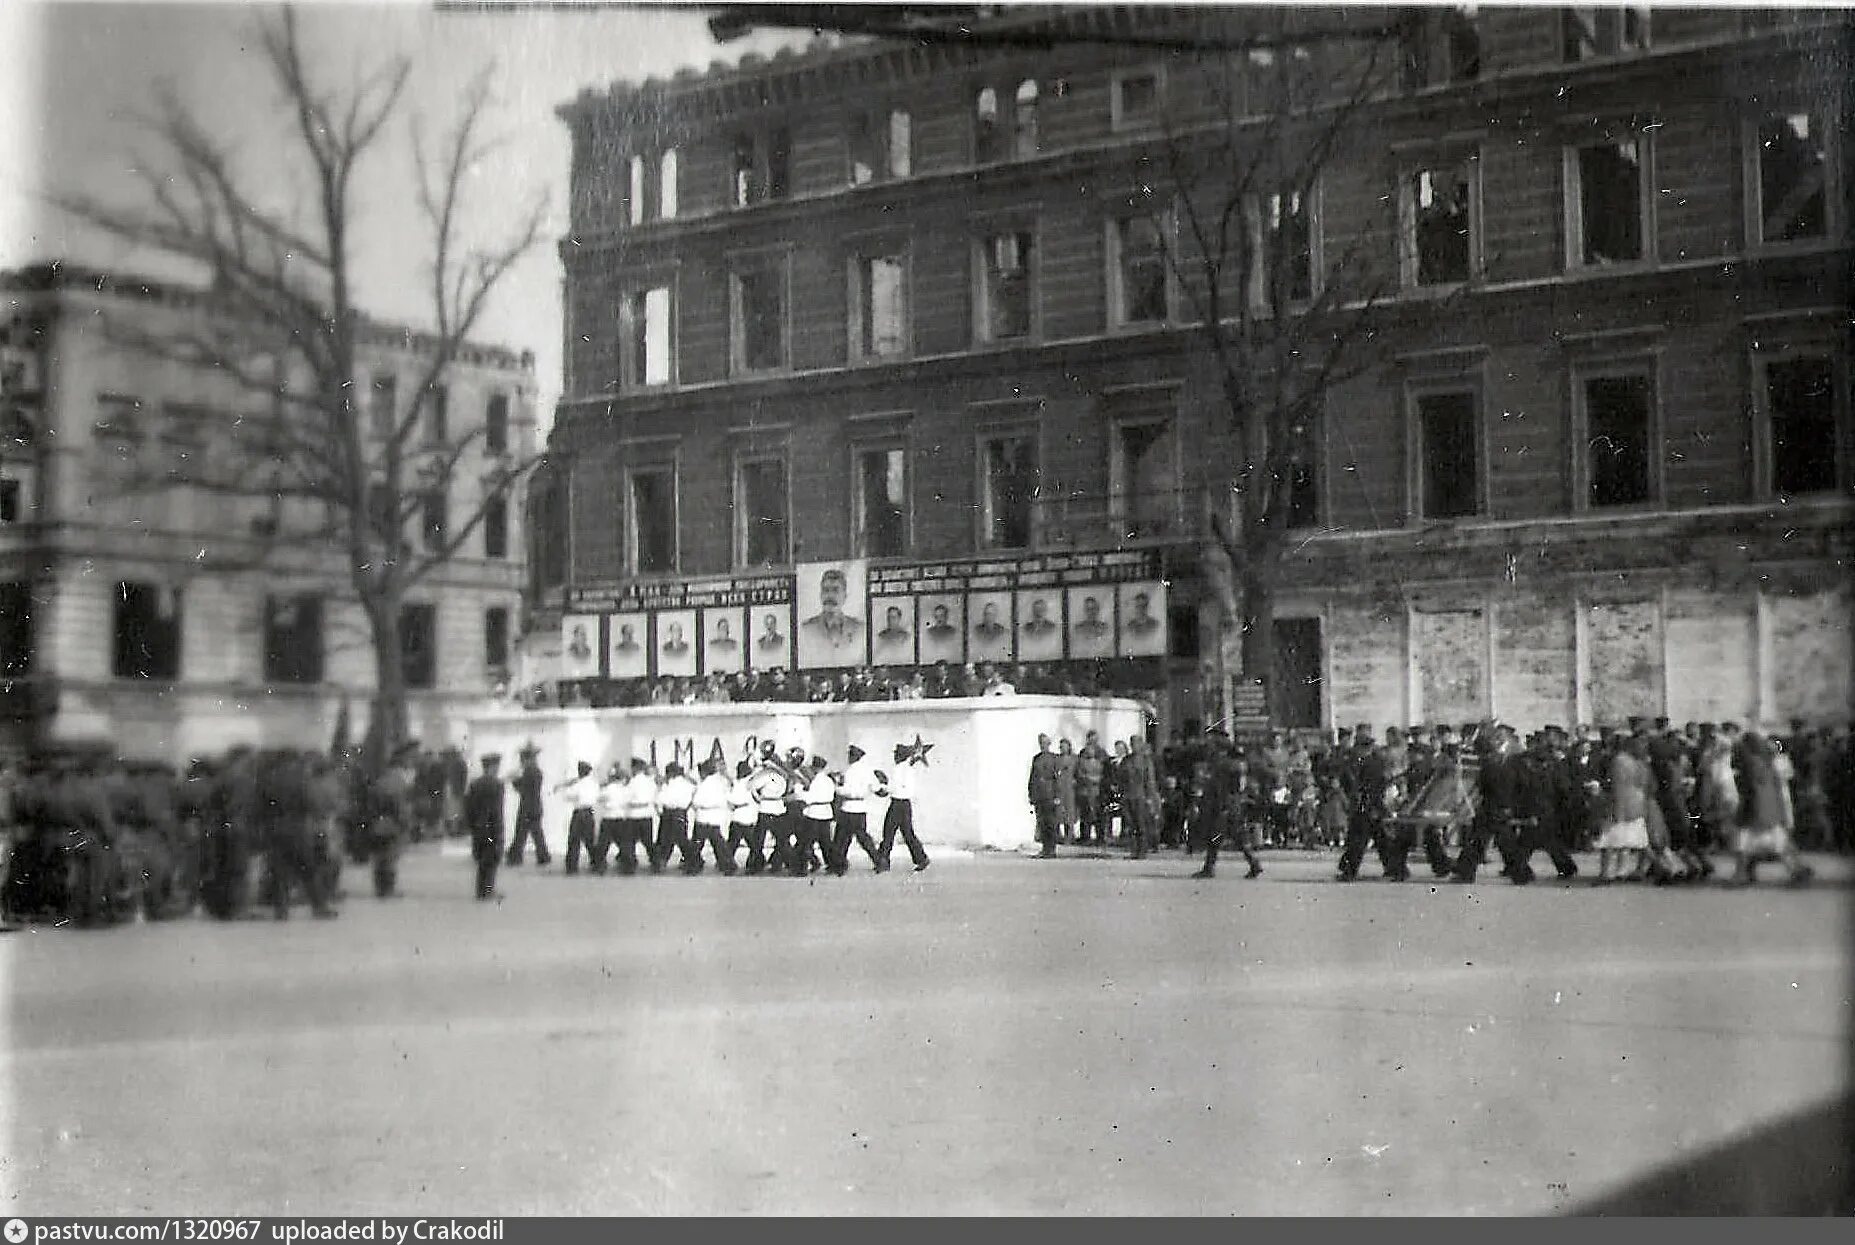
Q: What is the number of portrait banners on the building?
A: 12